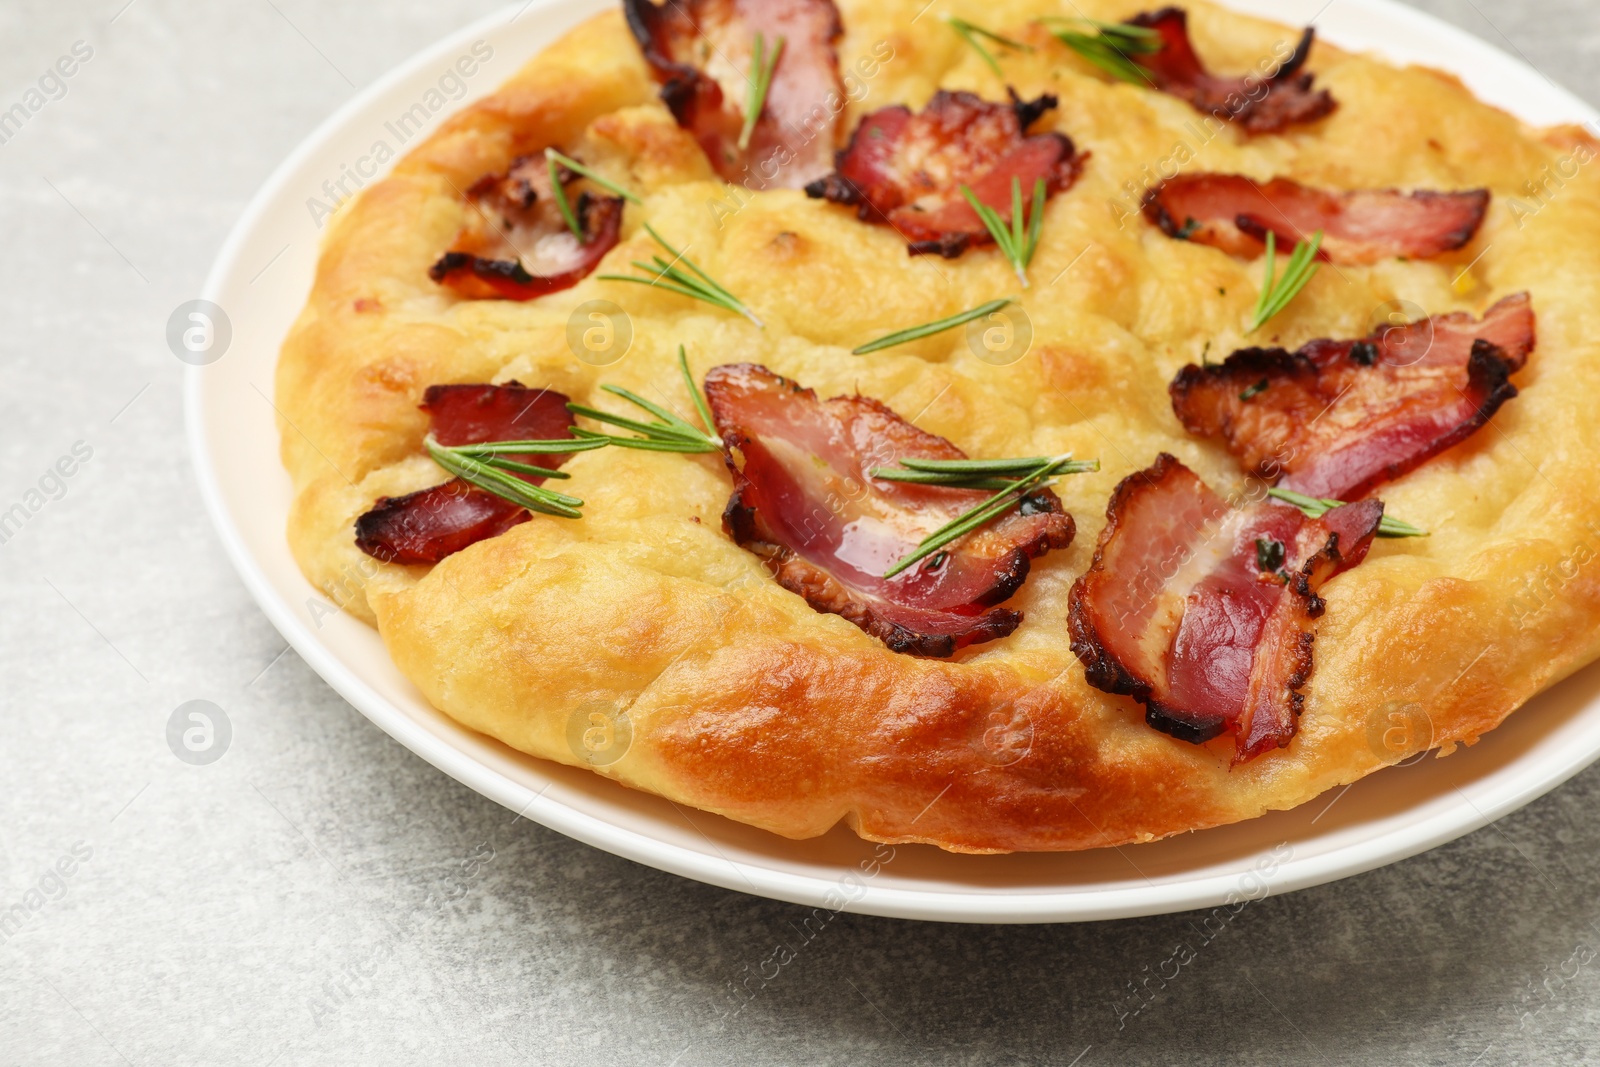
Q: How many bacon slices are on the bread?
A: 9